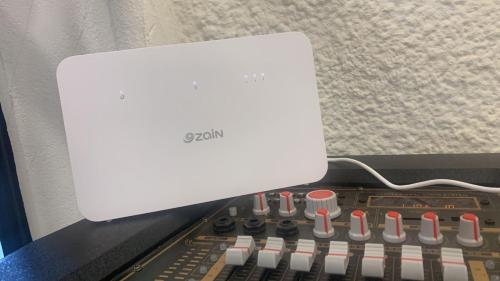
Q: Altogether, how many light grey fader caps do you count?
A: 7